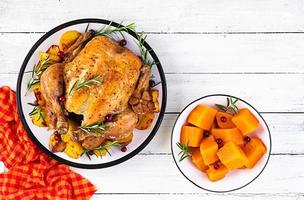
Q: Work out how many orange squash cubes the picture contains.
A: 10